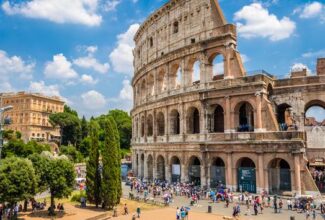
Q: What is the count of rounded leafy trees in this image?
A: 2